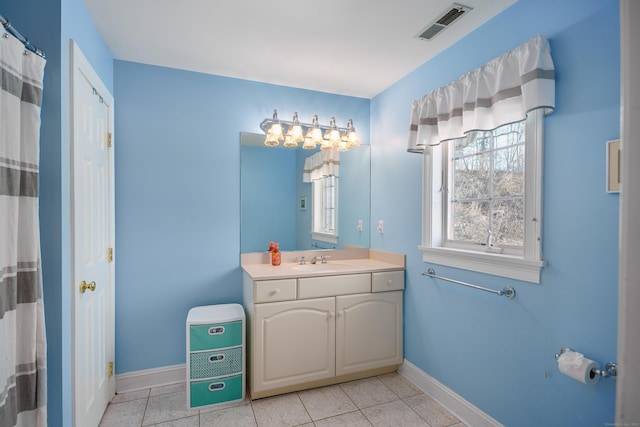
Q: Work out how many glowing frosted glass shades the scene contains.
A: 5